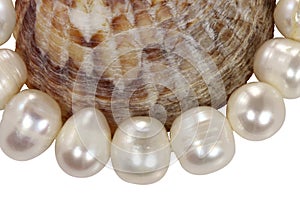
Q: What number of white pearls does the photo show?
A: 9